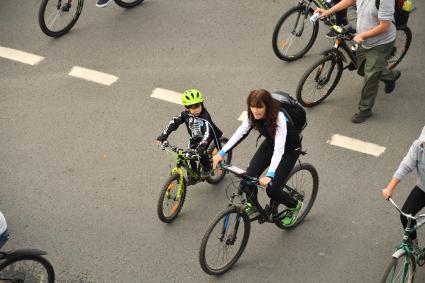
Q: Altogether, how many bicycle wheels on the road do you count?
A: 11